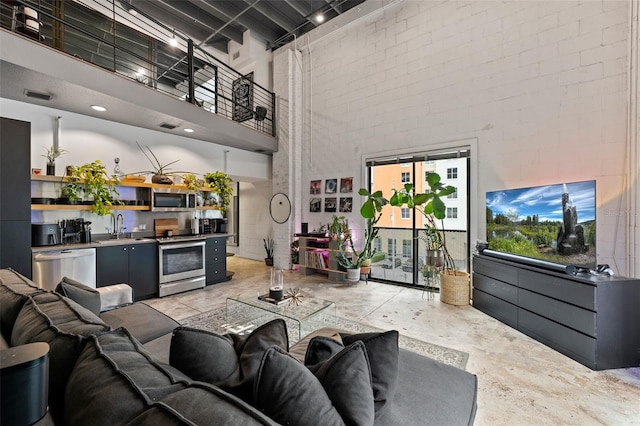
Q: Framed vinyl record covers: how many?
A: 6